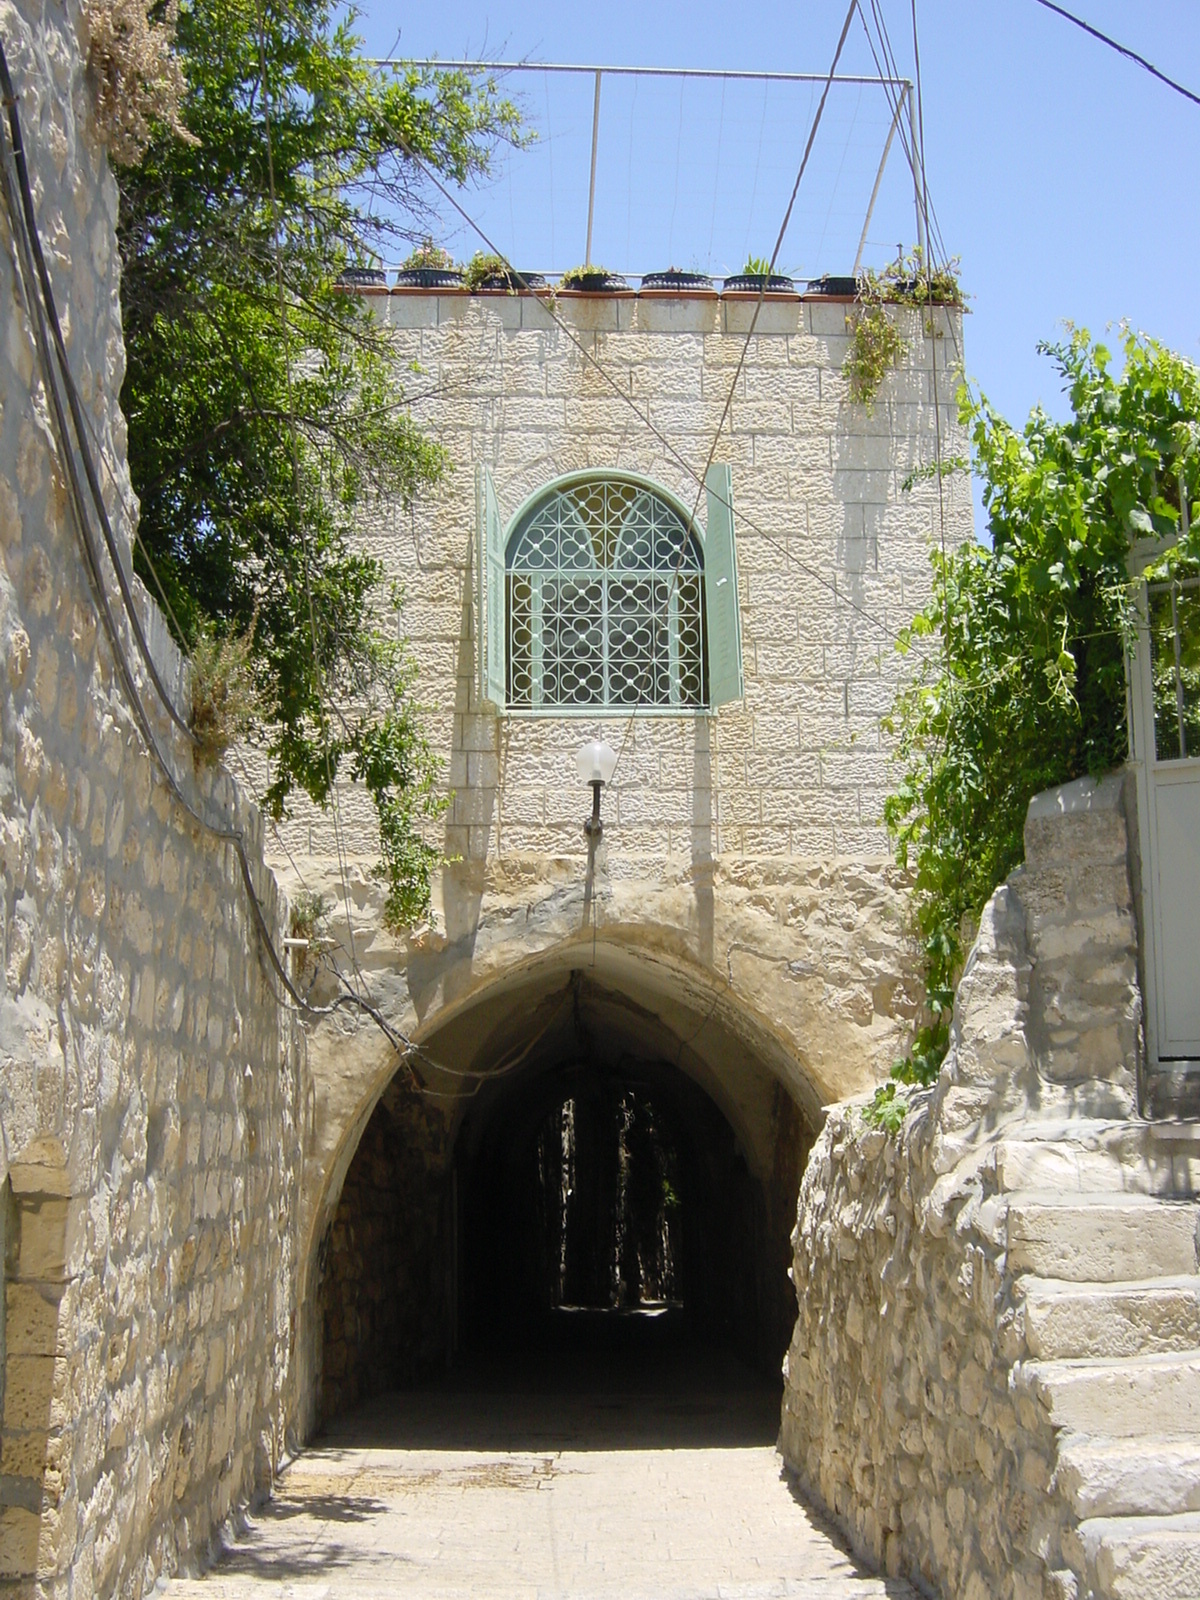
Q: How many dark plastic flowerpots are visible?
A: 8